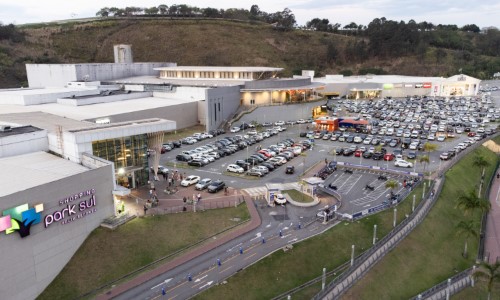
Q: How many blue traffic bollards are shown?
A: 7